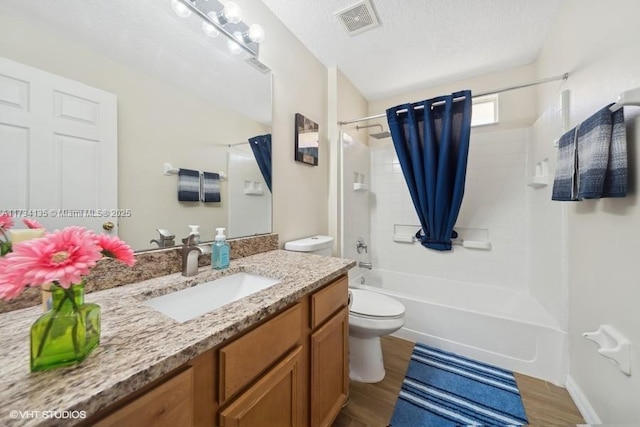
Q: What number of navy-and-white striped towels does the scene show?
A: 2